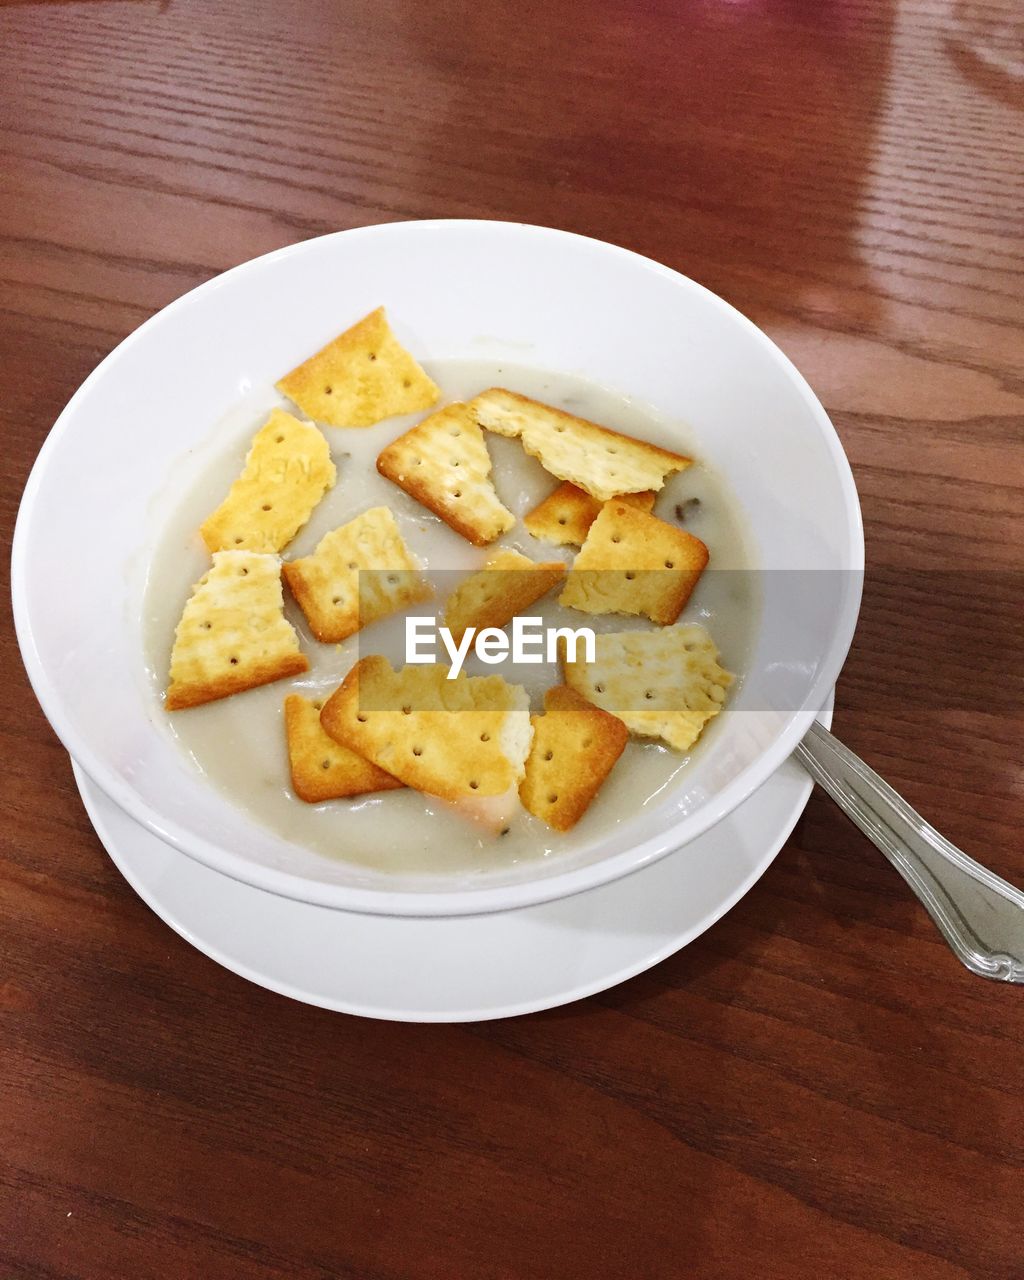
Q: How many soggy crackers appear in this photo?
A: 13